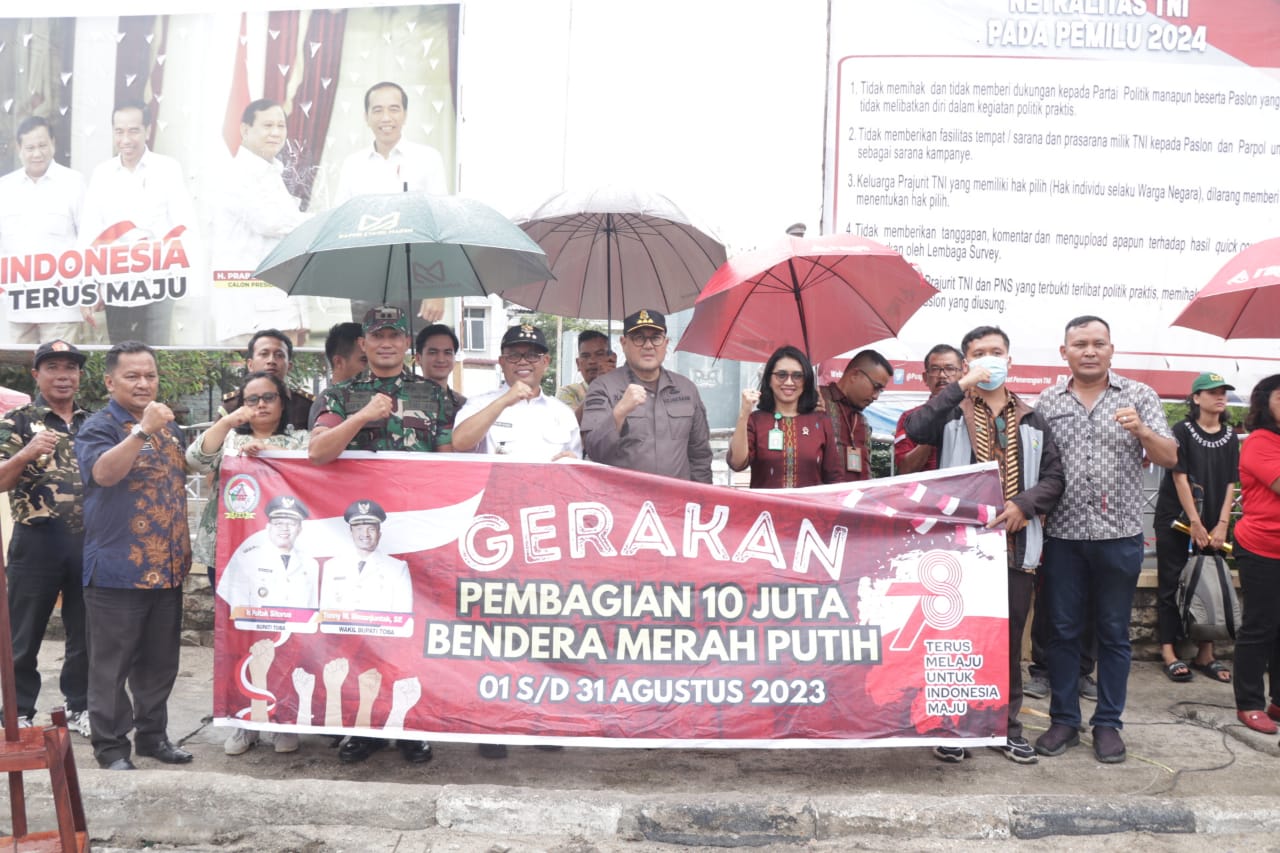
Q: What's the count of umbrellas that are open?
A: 4